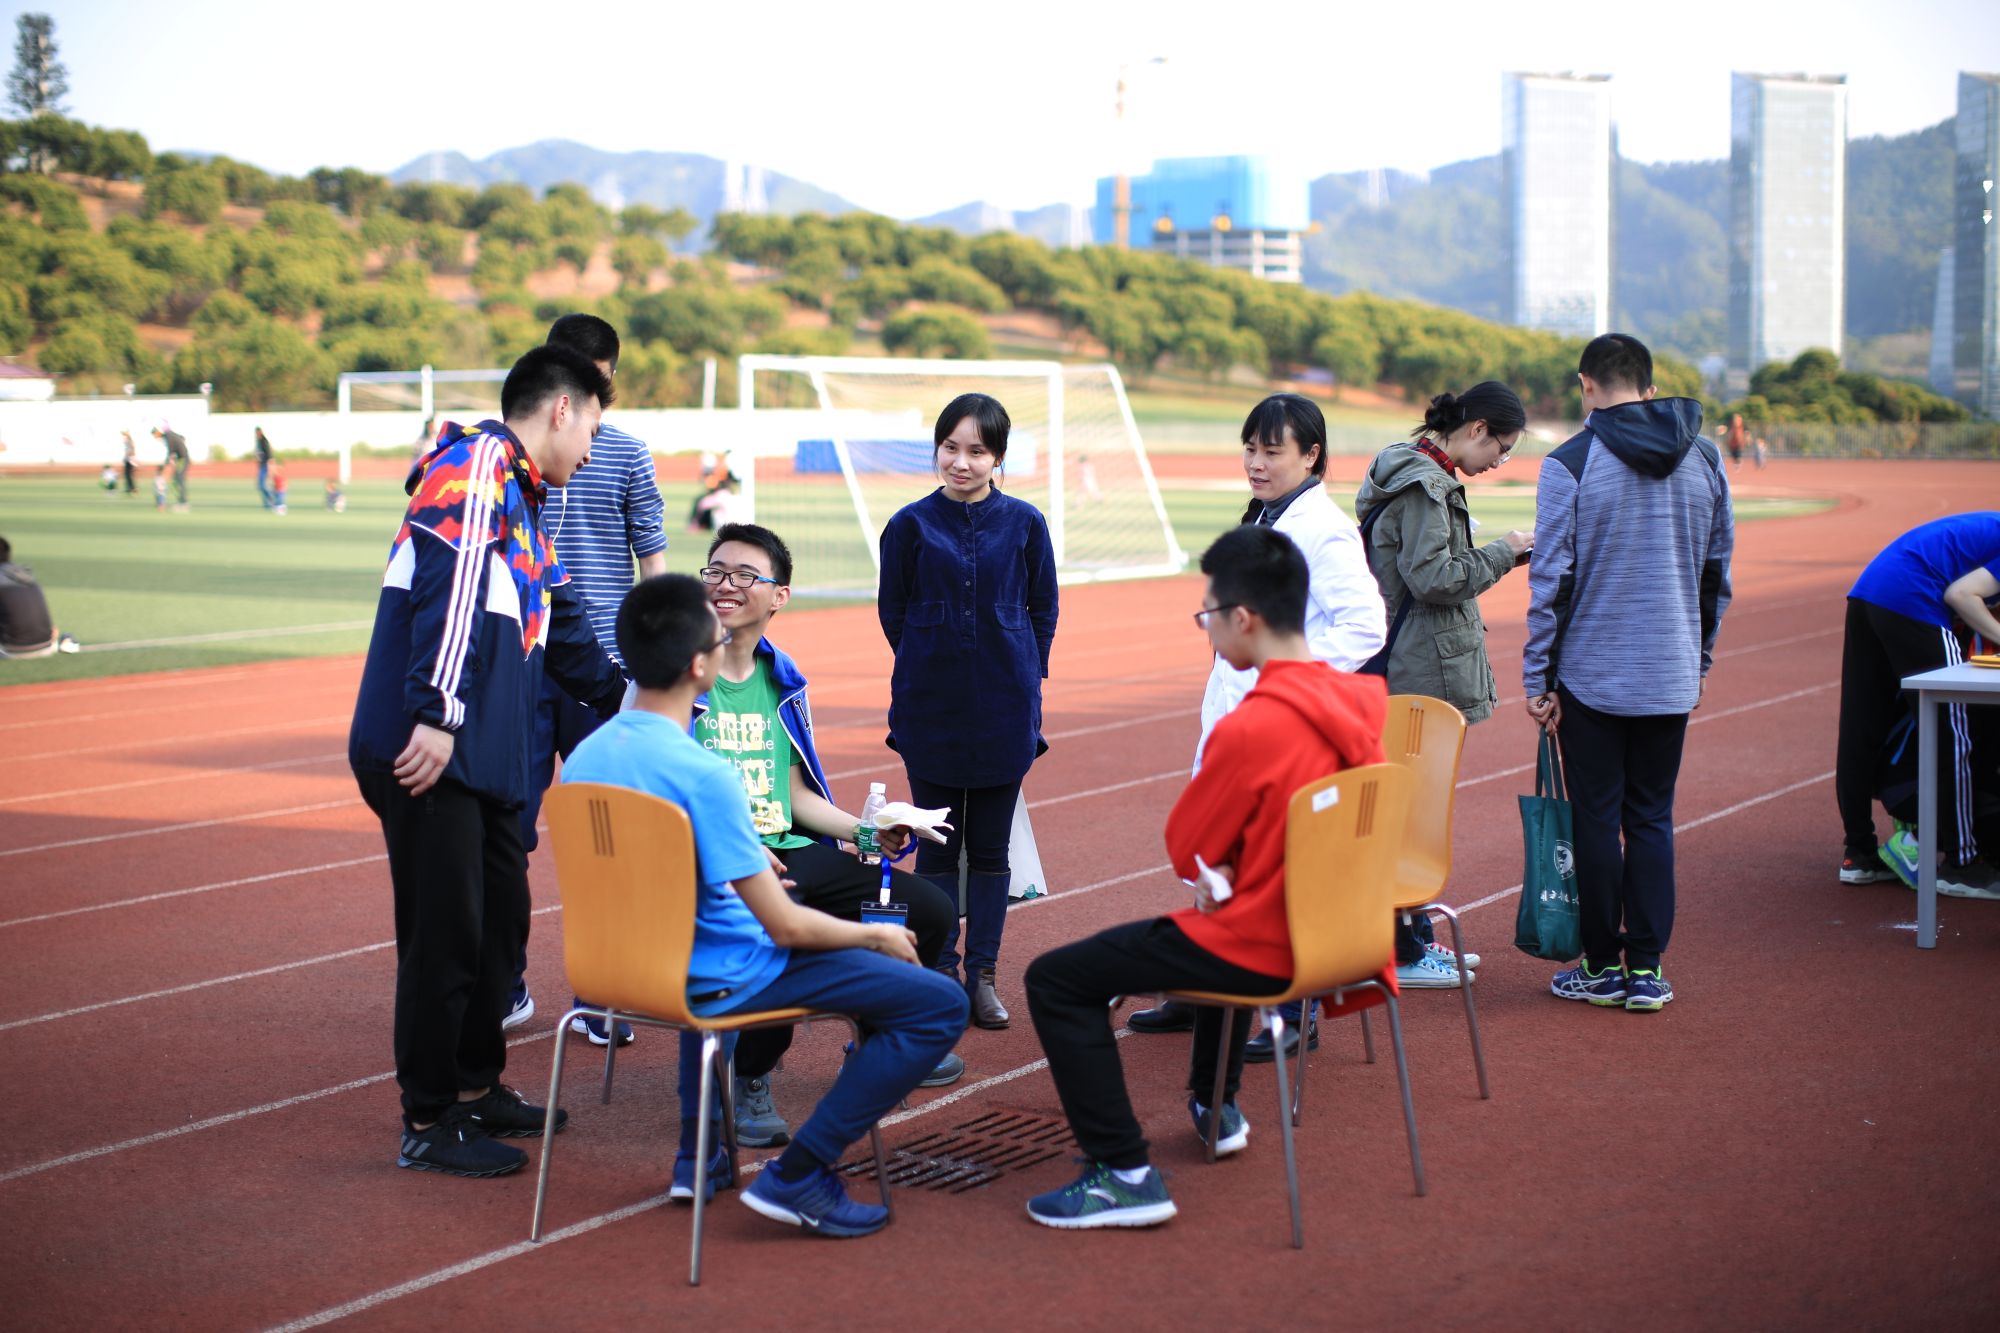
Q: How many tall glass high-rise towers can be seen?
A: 3